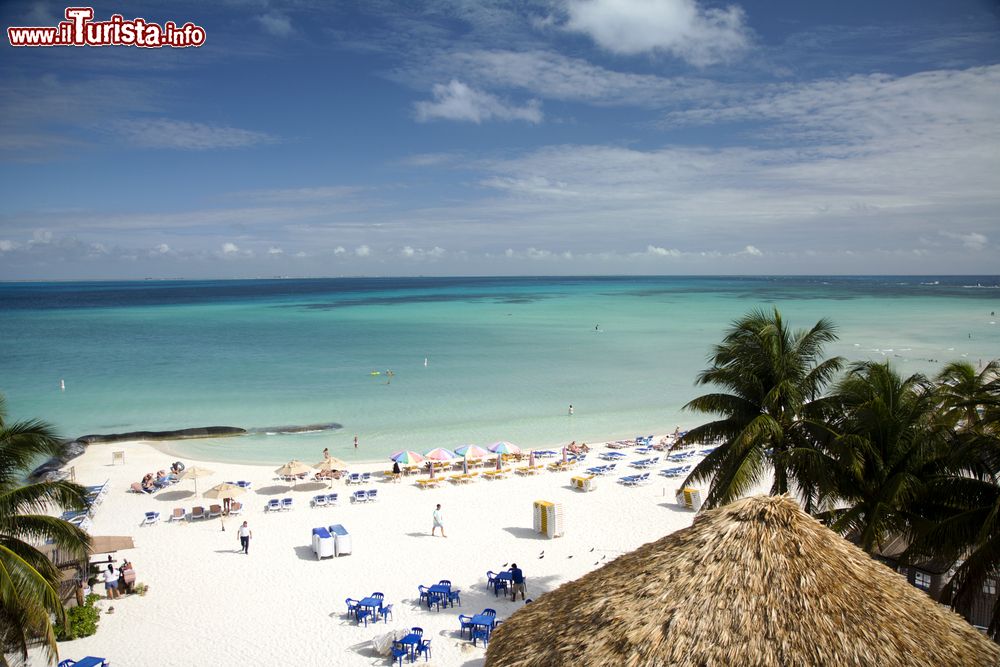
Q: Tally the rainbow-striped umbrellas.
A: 4